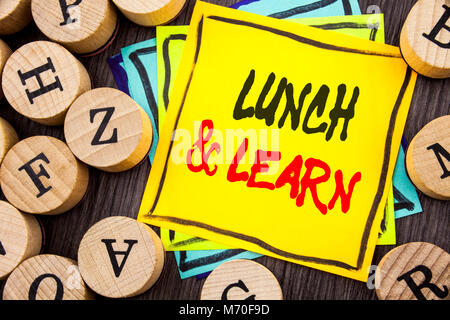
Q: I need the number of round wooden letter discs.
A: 15